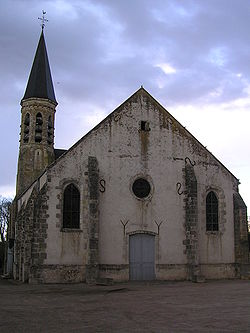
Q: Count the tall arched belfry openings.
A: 3